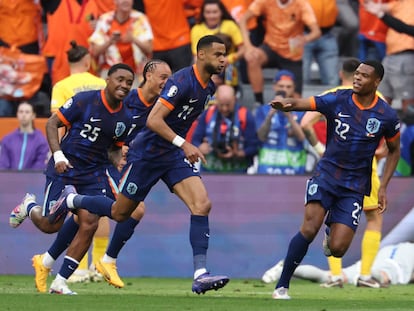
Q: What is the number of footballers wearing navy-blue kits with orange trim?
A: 4